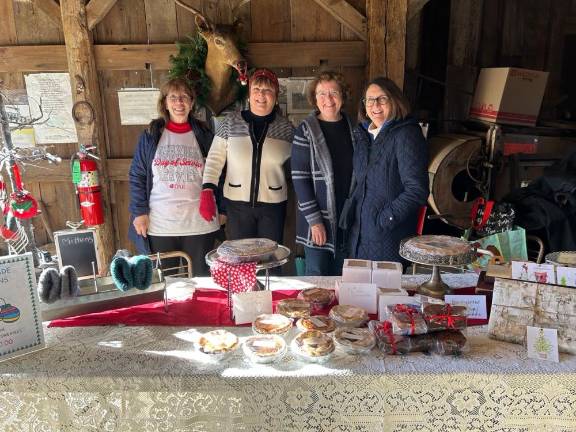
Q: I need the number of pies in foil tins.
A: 9